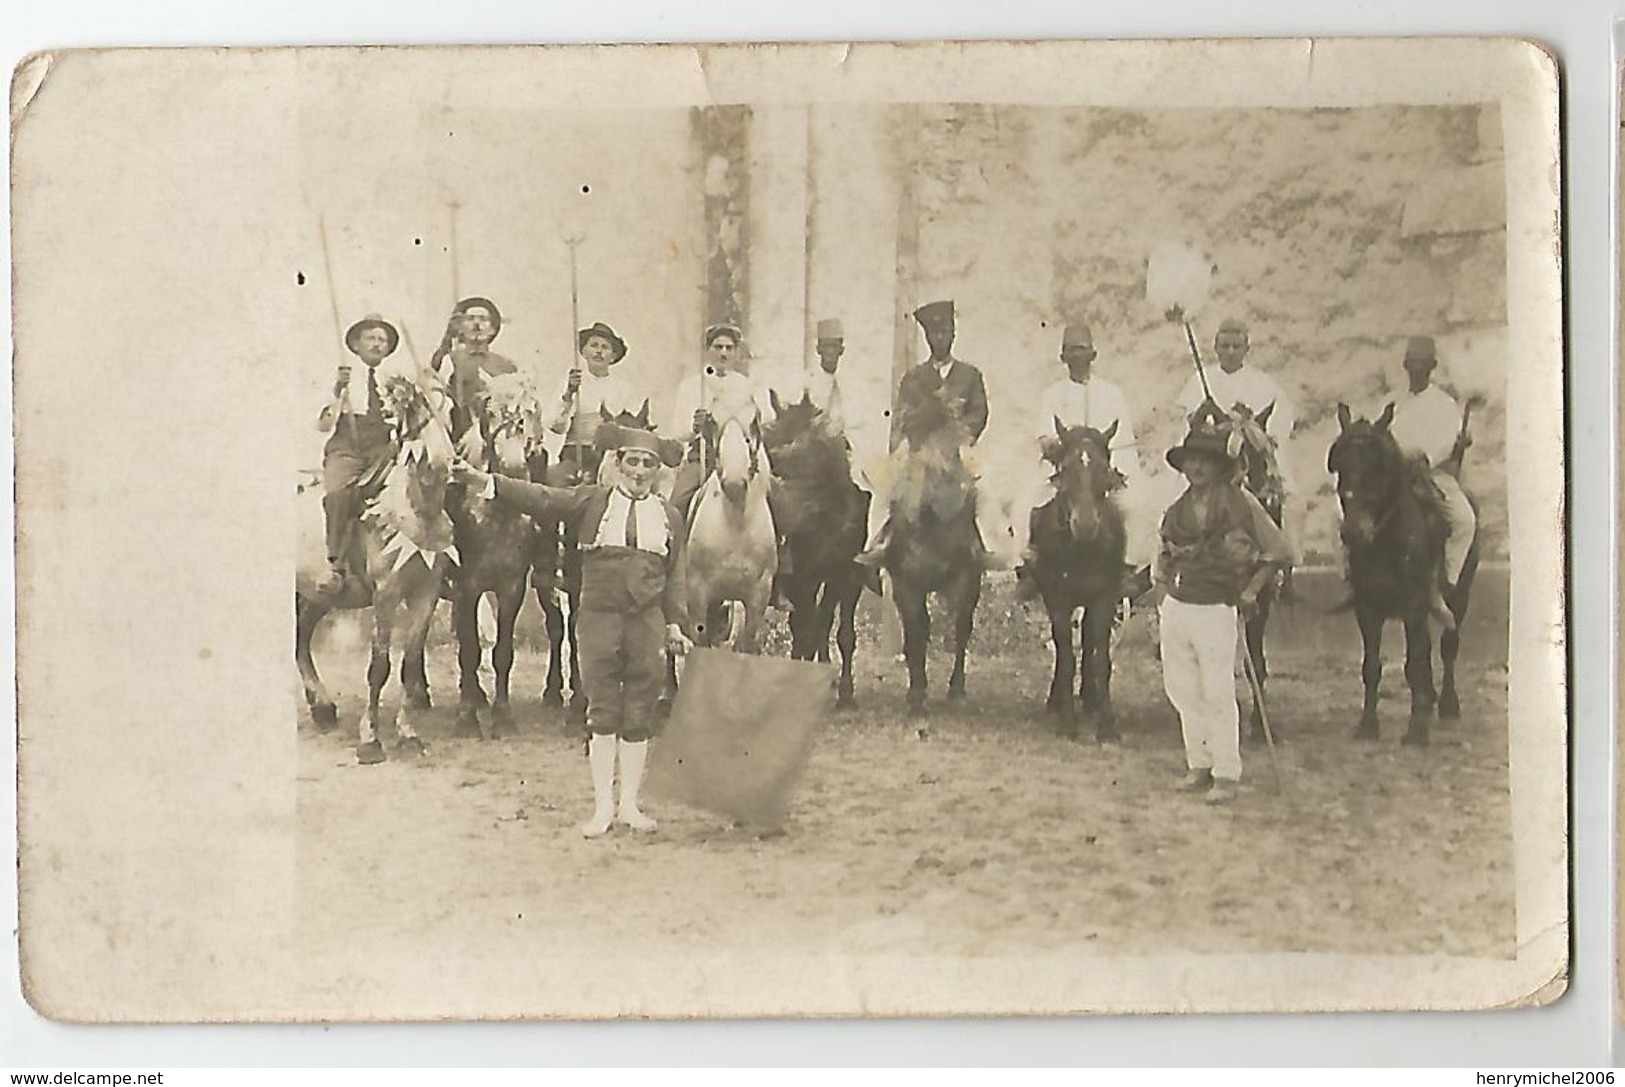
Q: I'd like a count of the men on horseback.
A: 9